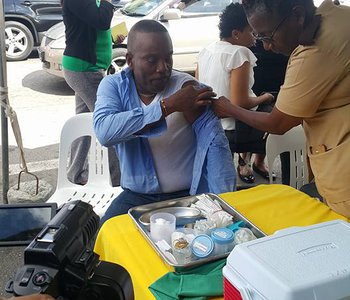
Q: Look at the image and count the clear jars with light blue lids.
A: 2